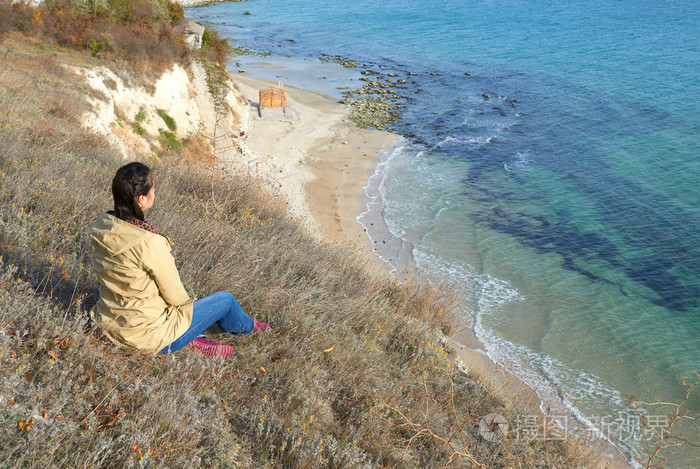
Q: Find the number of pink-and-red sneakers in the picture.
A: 2